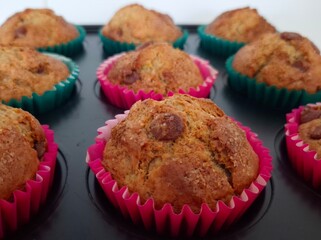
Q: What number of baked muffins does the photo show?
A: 9